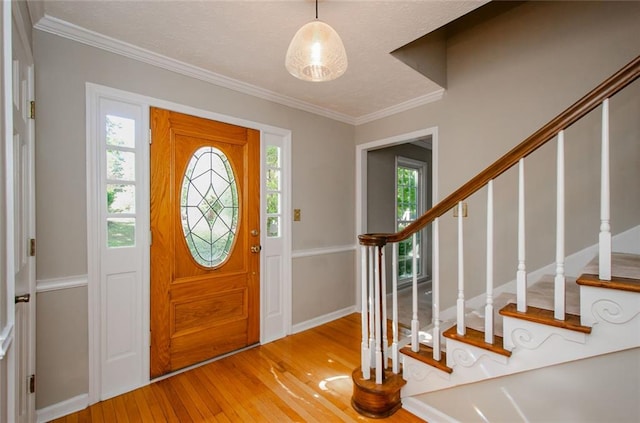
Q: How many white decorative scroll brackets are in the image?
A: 4